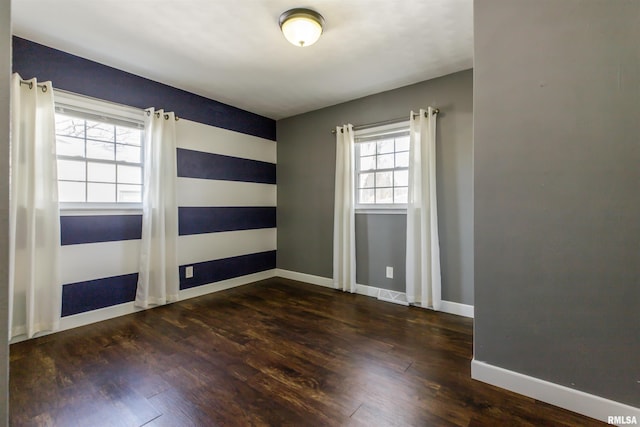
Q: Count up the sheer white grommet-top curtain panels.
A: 4